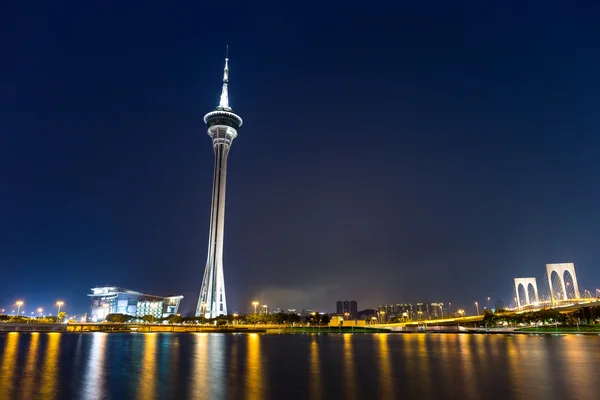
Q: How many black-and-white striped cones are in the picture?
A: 0